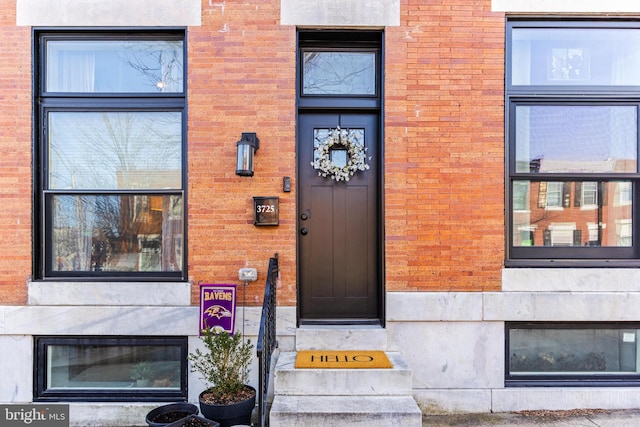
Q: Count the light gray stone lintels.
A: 3